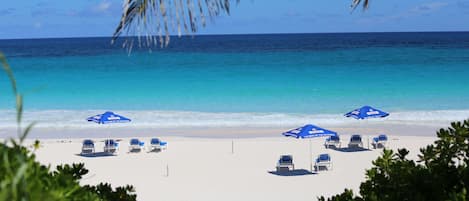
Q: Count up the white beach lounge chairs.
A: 9